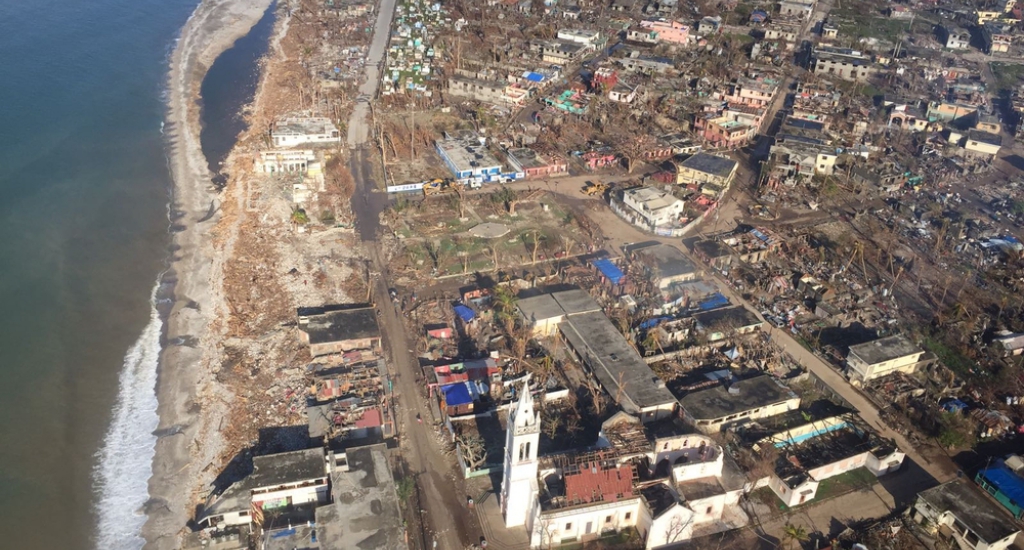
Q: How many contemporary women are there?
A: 0